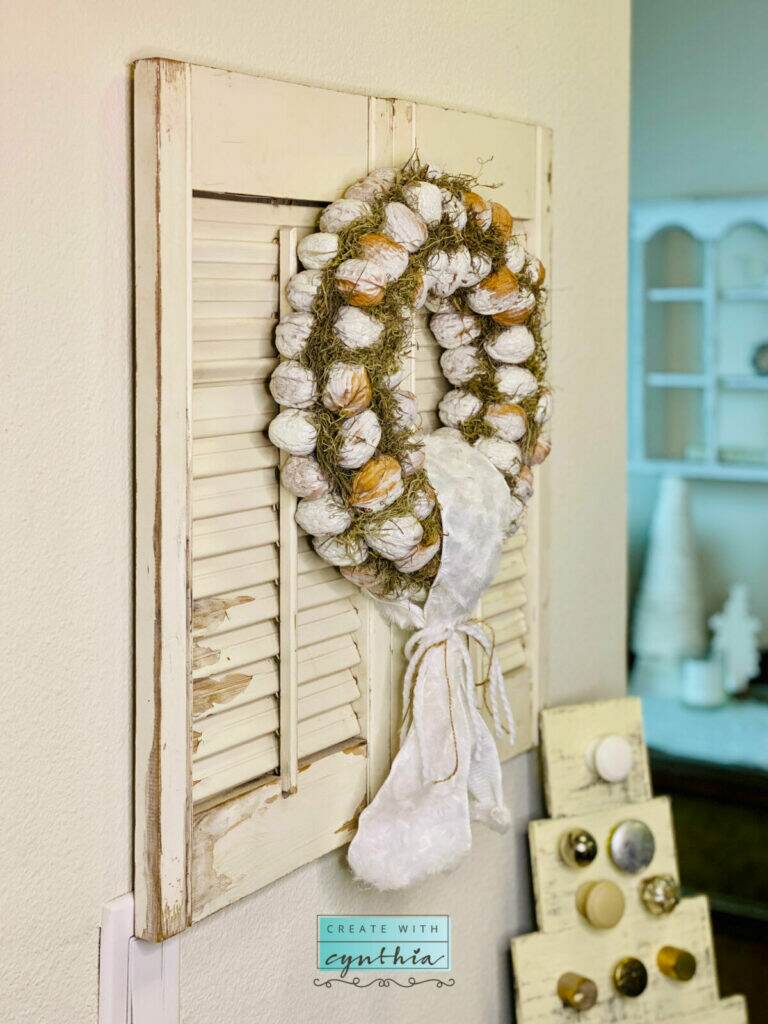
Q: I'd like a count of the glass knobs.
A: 1